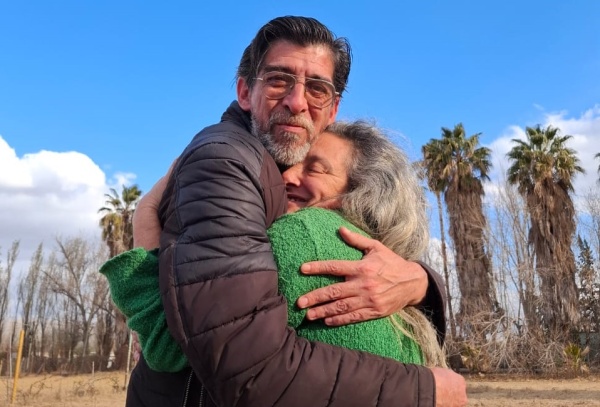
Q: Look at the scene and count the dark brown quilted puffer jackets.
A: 1